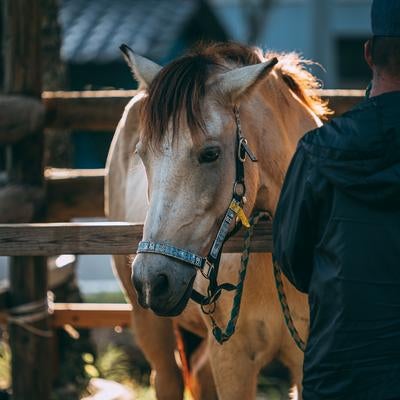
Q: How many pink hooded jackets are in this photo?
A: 0